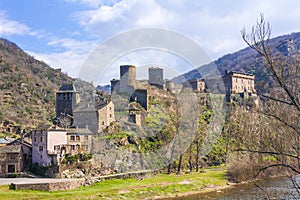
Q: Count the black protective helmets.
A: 0